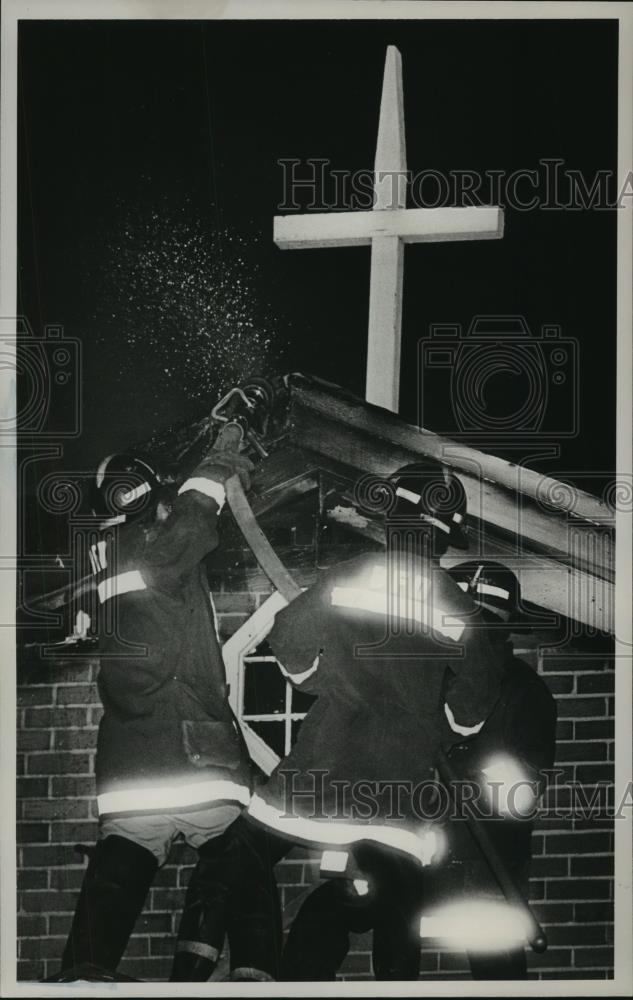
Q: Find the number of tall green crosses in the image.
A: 0